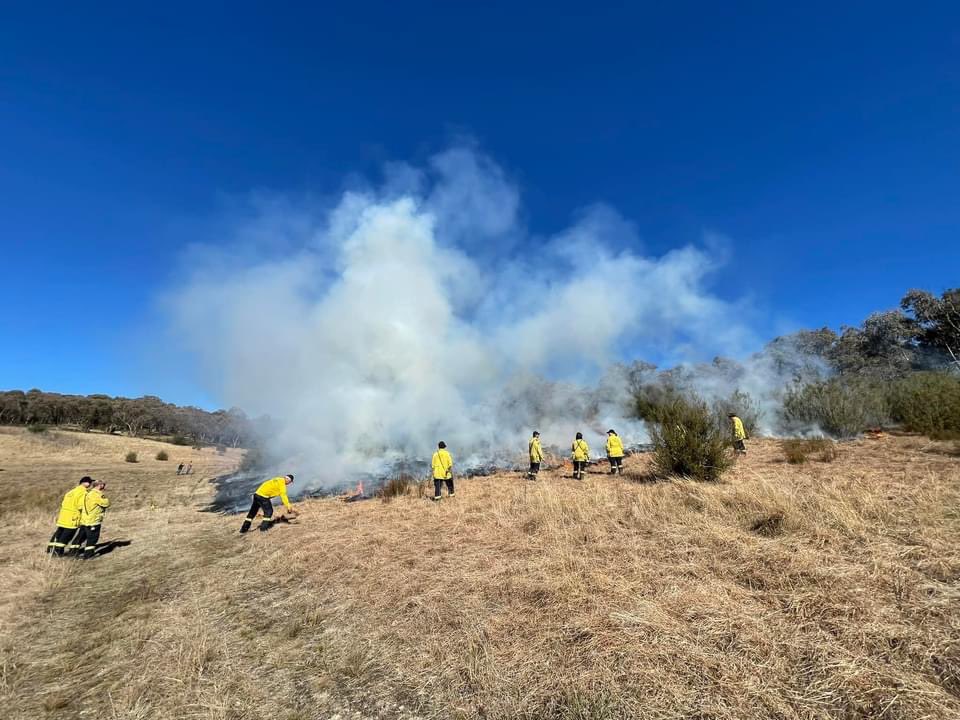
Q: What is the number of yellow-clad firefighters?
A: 8